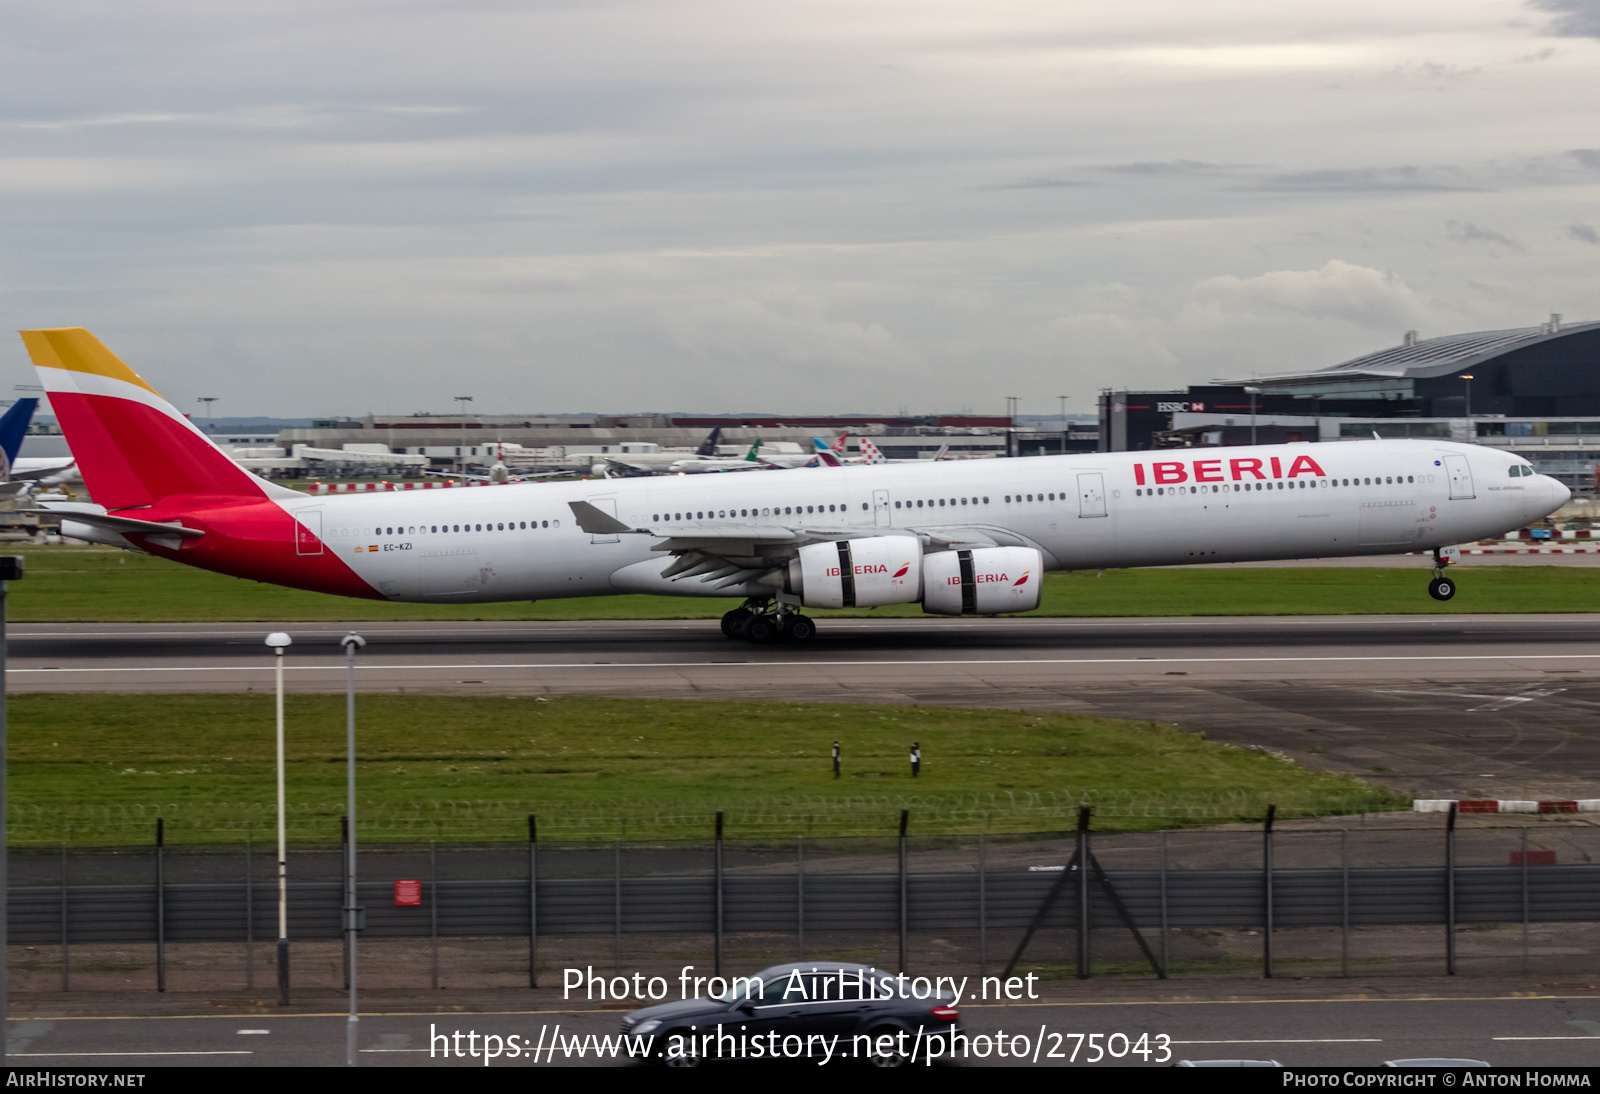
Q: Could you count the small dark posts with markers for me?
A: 2